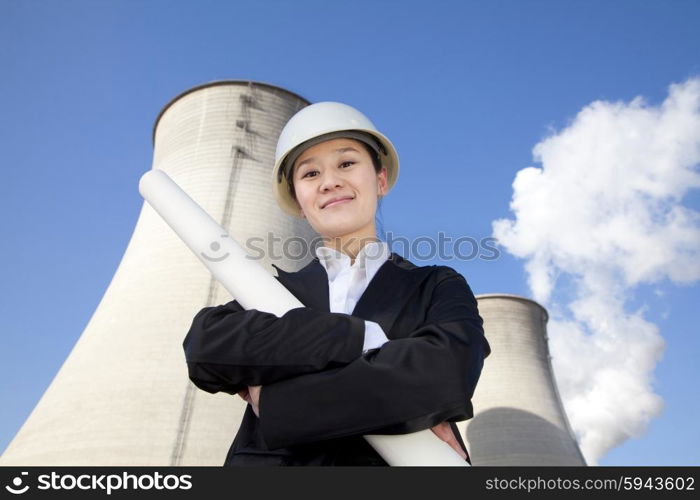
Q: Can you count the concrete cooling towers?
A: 2